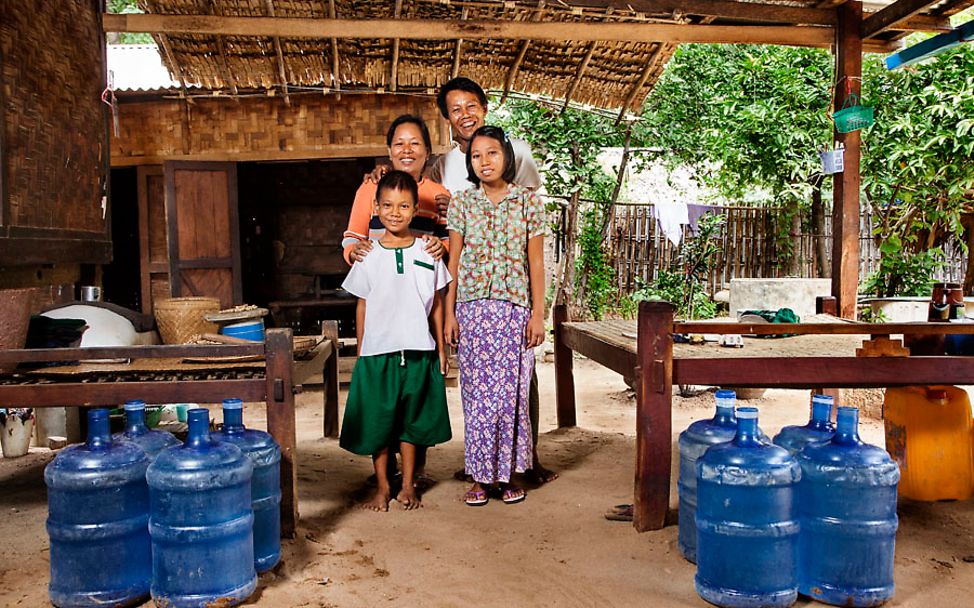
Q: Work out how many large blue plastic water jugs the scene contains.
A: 8